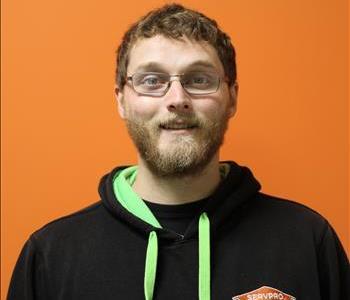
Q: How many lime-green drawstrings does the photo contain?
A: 2